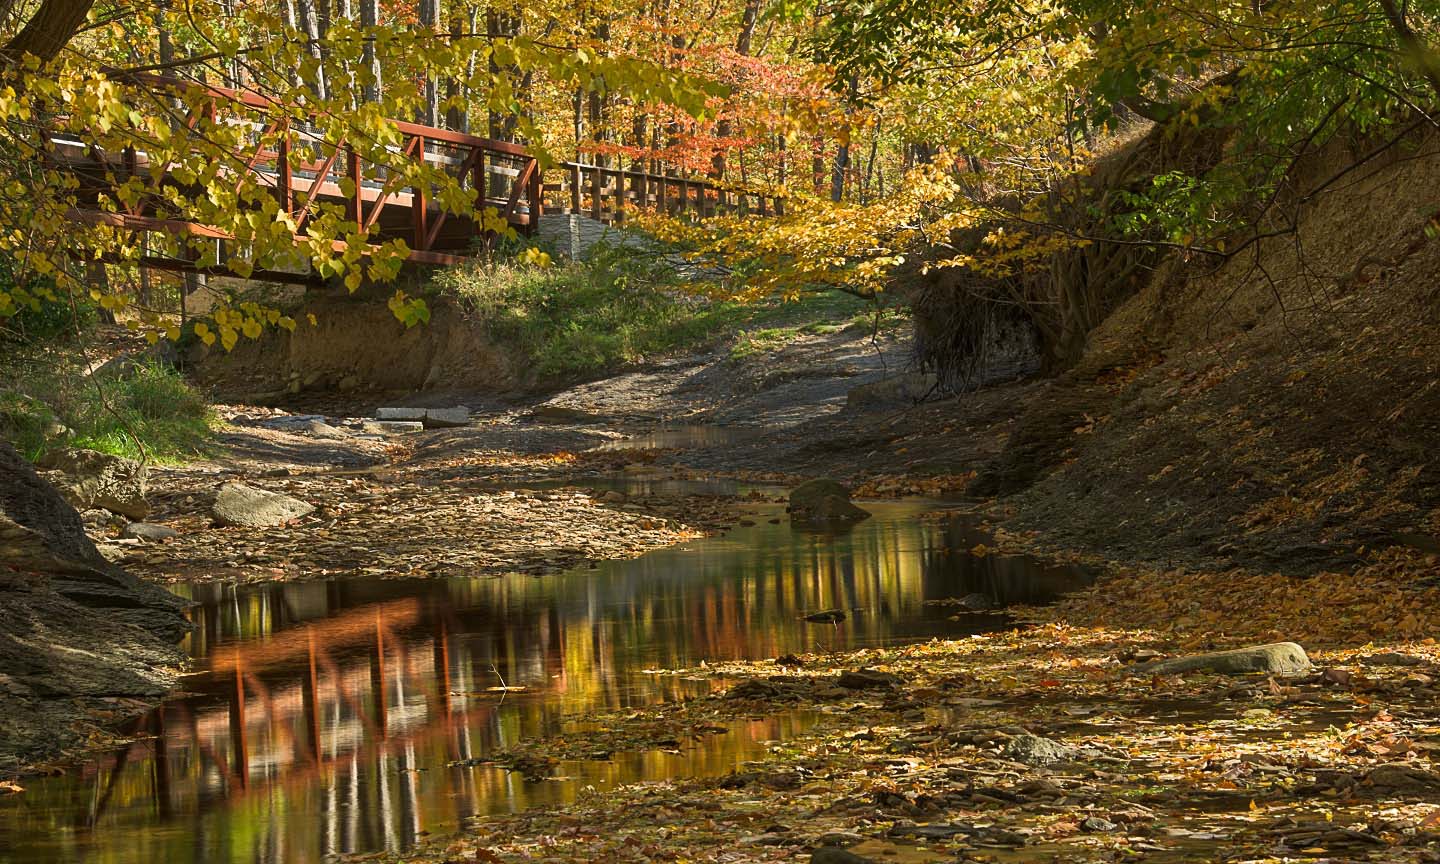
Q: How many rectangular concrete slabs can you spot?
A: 3